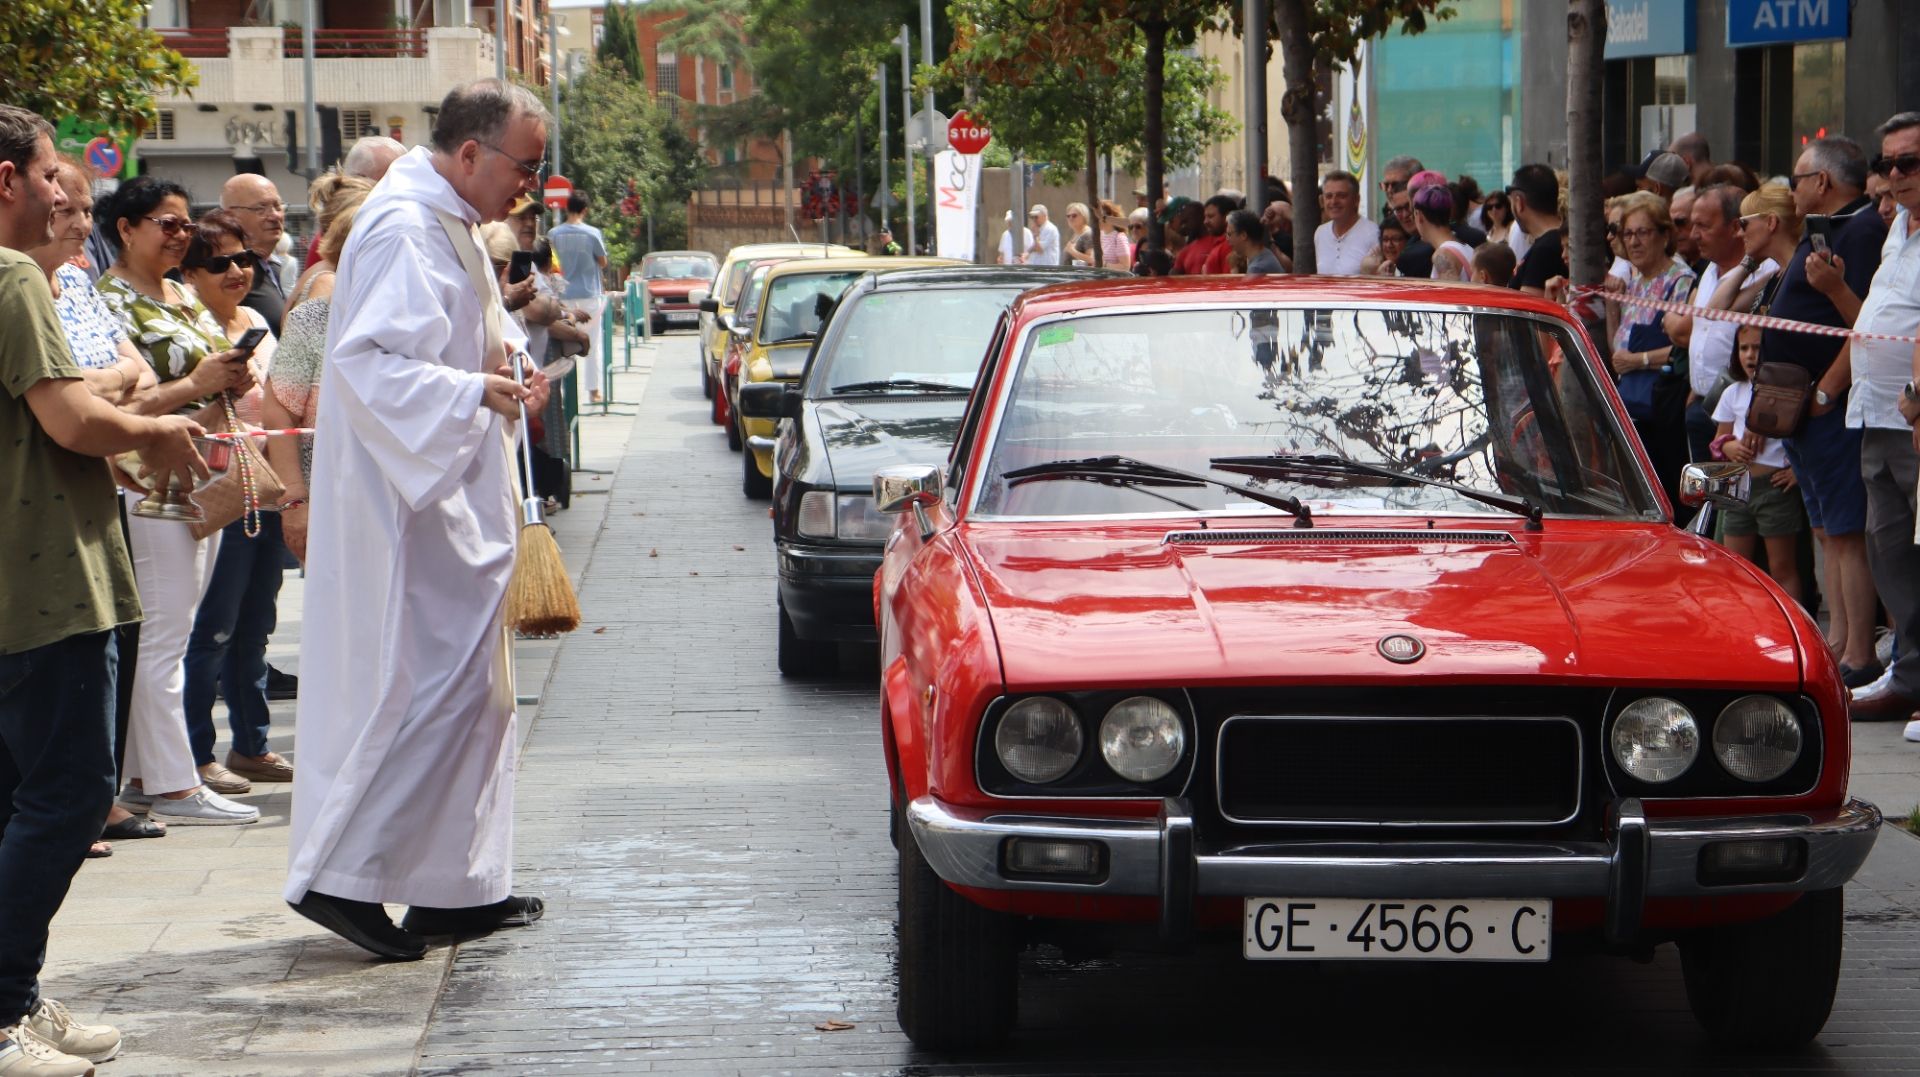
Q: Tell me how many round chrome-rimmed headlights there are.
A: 4